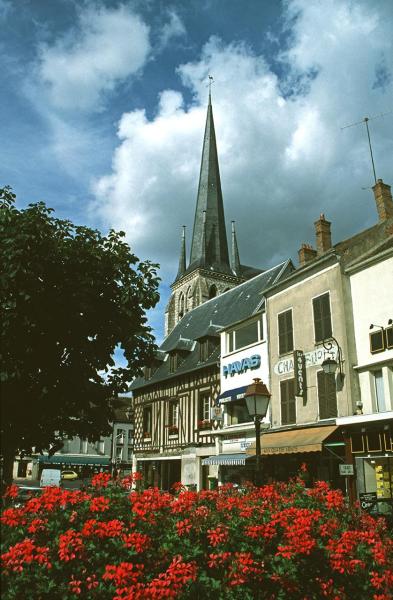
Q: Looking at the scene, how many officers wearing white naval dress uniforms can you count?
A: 0